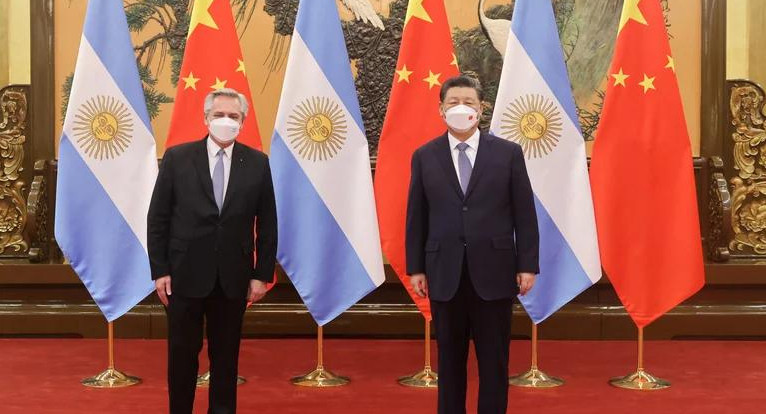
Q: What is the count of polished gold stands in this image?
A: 6